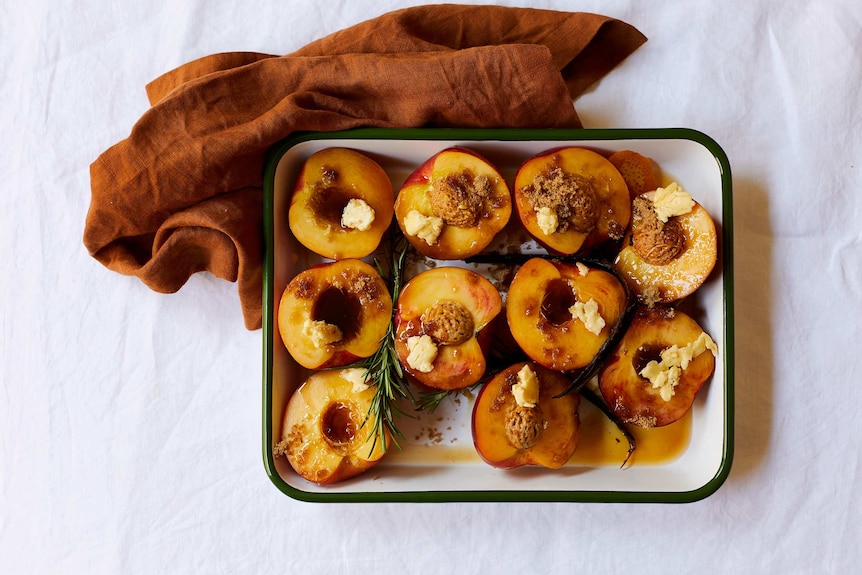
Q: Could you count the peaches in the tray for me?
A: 10